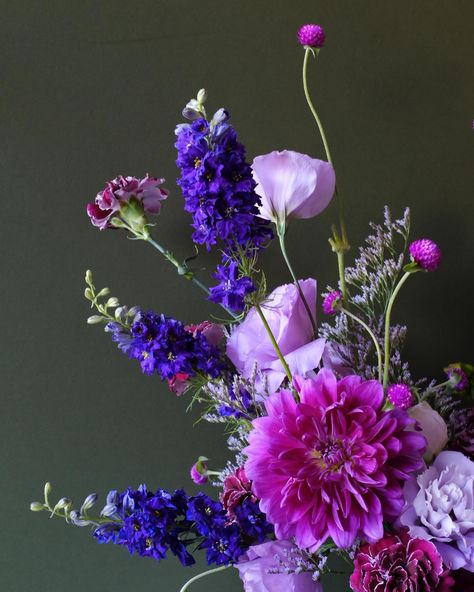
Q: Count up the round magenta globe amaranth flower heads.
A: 6